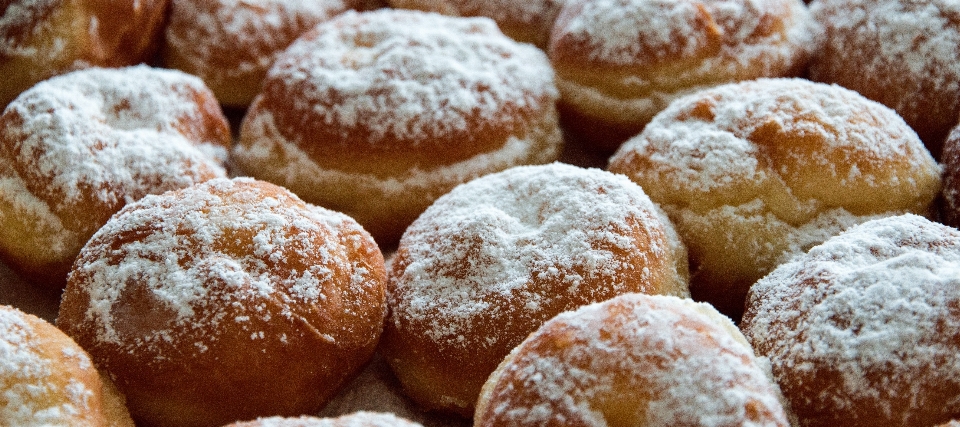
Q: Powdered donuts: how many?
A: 15